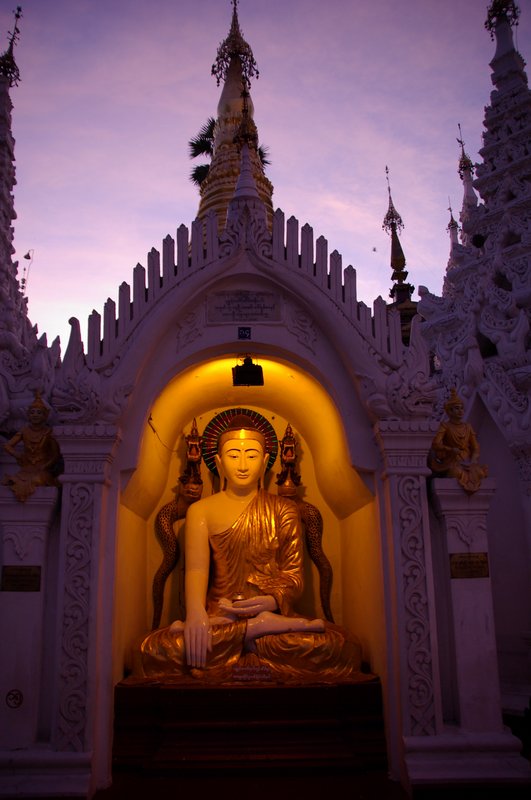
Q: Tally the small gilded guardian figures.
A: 2